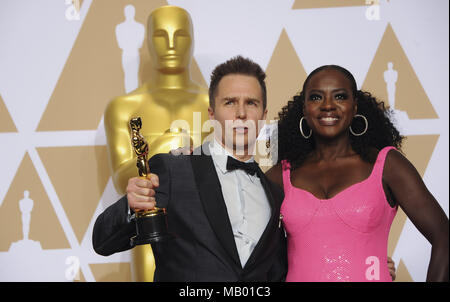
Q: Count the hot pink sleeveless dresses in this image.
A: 1